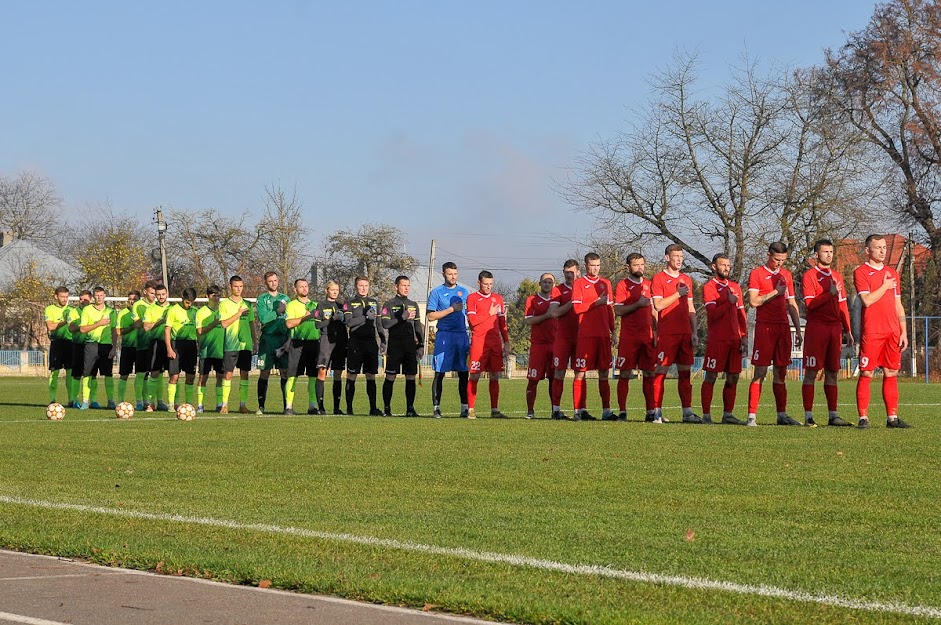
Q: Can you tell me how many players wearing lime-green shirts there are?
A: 10